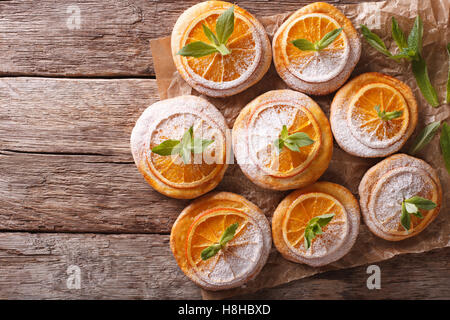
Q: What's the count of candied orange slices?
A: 8